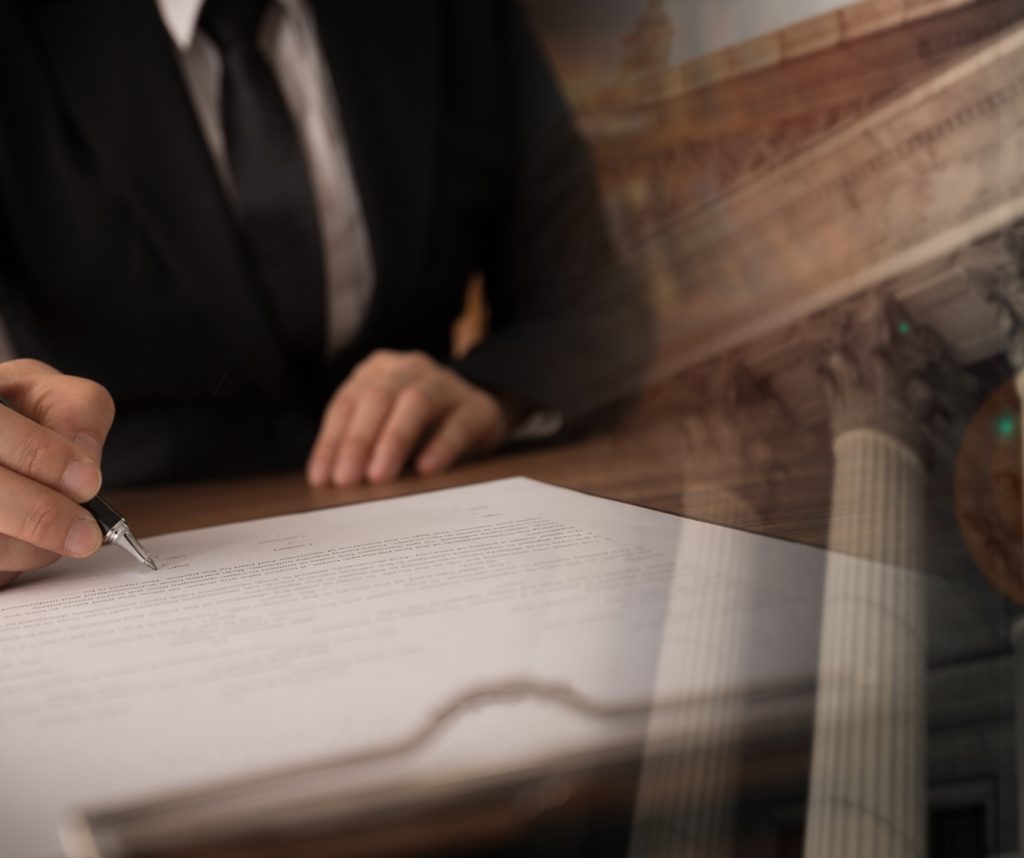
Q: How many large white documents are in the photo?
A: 1